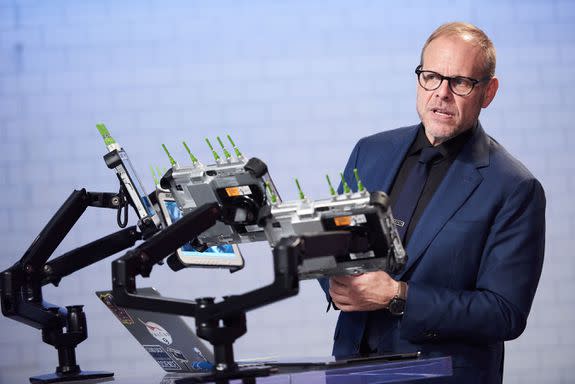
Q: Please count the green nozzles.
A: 13